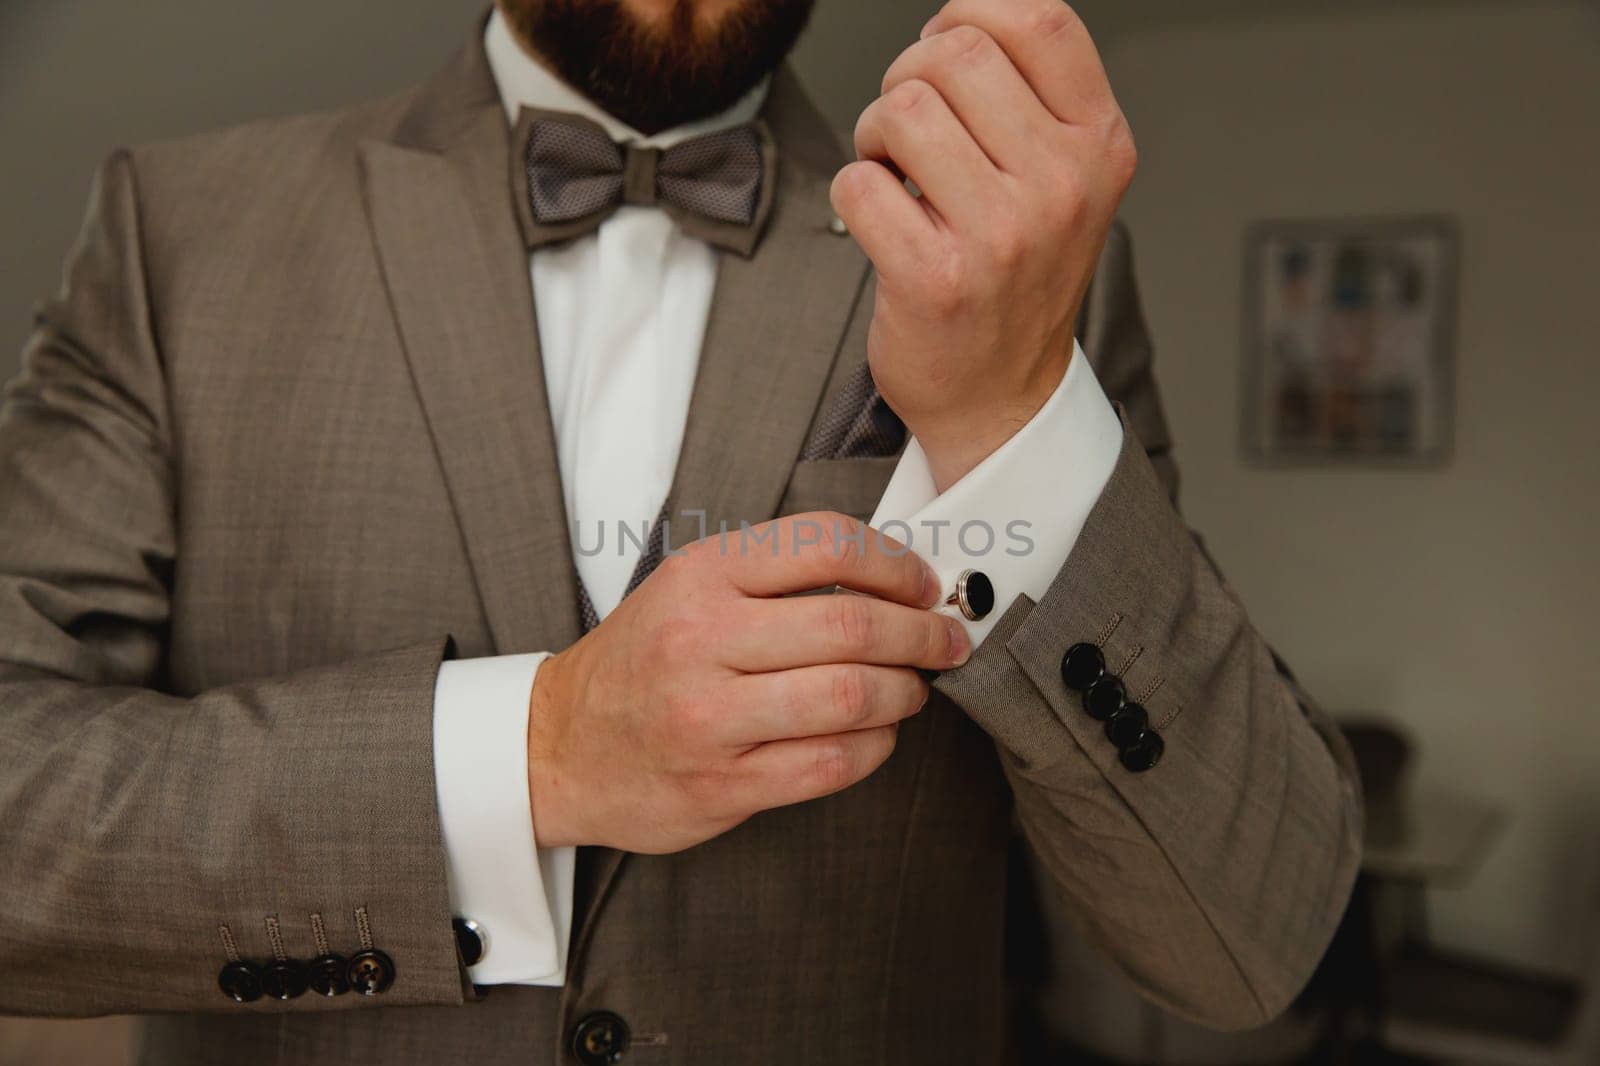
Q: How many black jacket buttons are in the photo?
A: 9